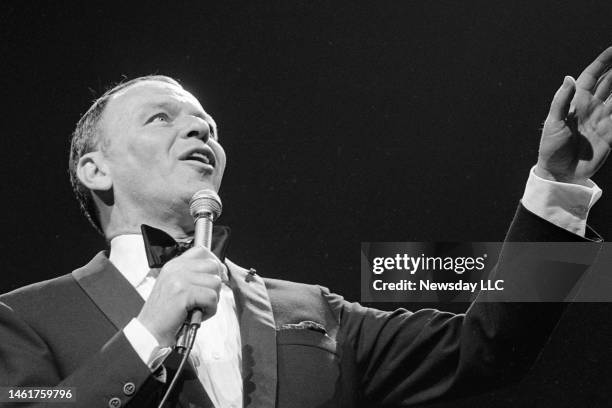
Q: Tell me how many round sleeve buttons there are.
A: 2